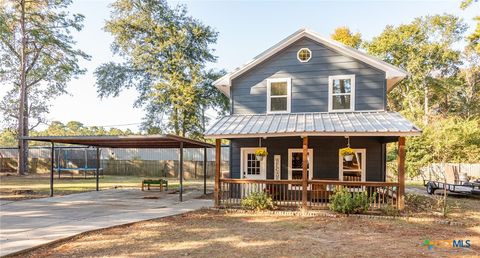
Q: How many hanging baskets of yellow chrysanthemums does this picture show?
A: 2